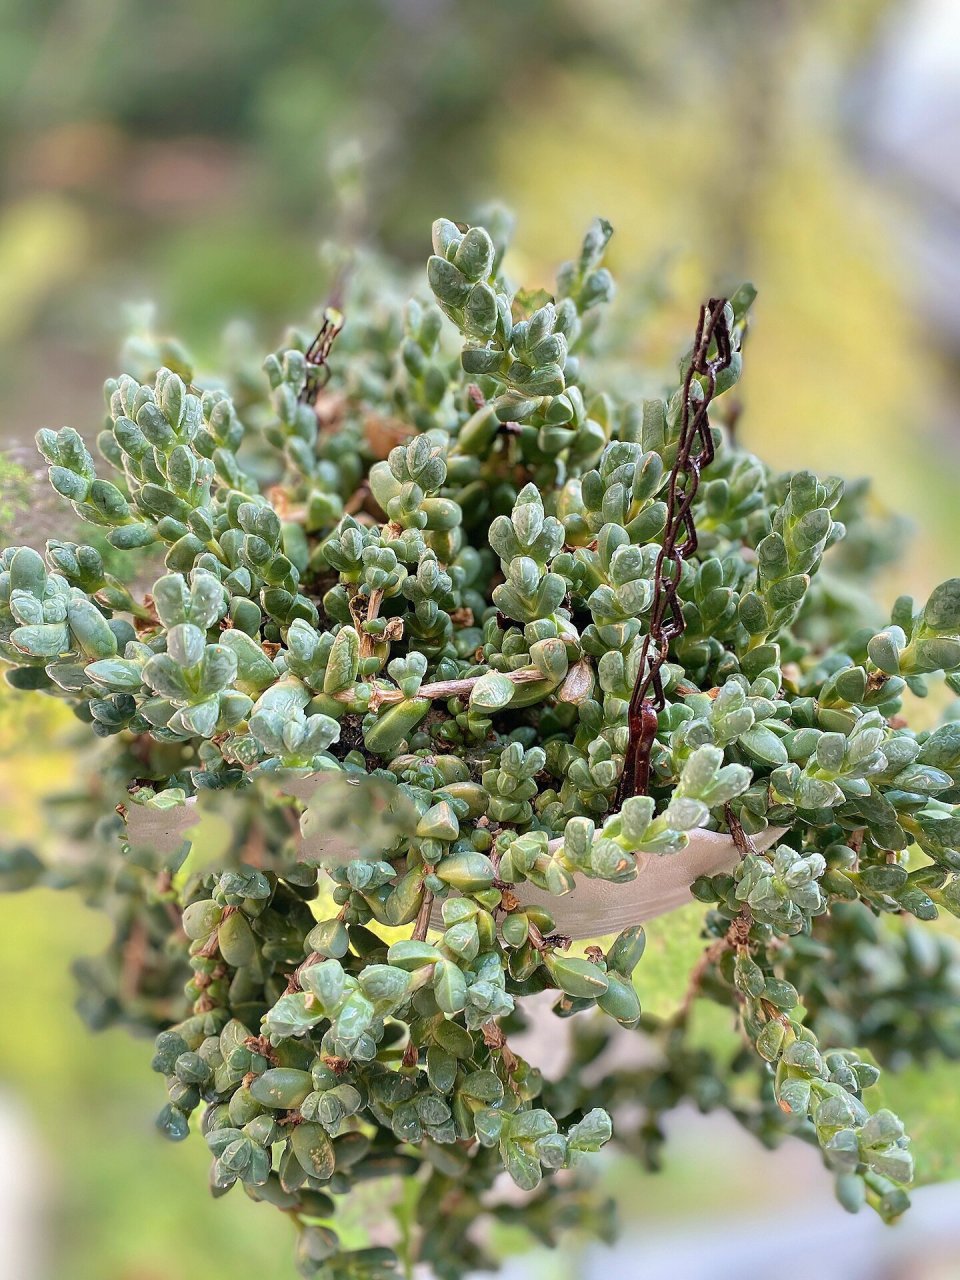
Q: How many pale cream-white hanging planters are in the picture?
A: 1